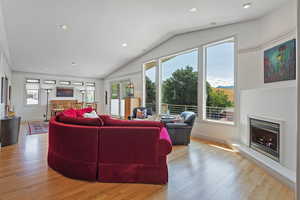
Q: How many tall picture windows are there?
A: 3